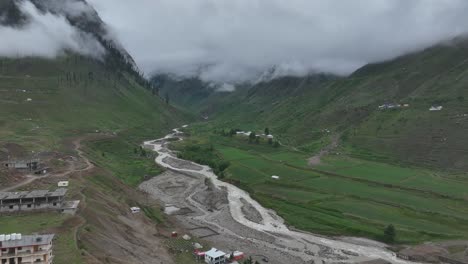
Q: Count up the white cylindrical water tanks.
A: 4